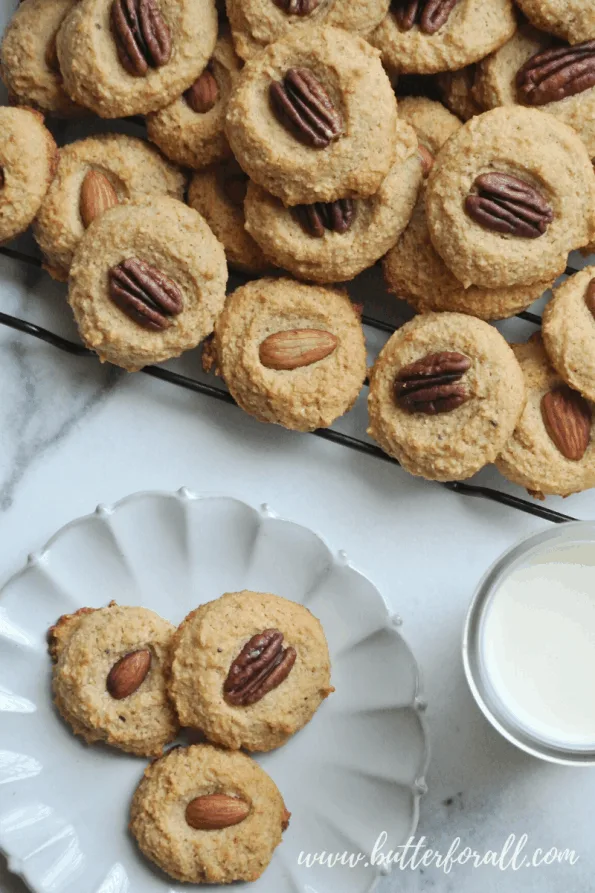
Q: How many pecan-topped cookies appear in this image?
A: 10